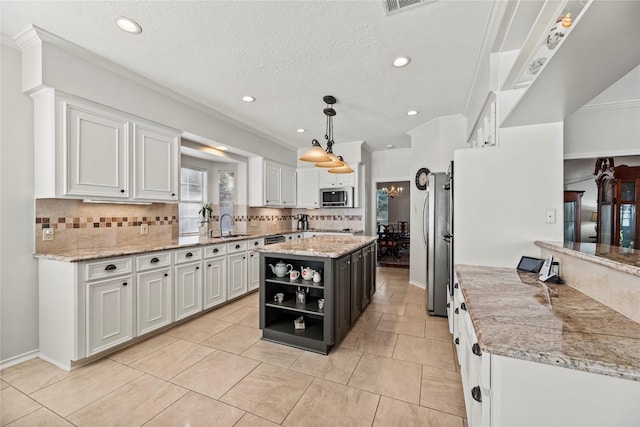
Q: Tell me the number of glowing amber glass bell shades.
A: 3